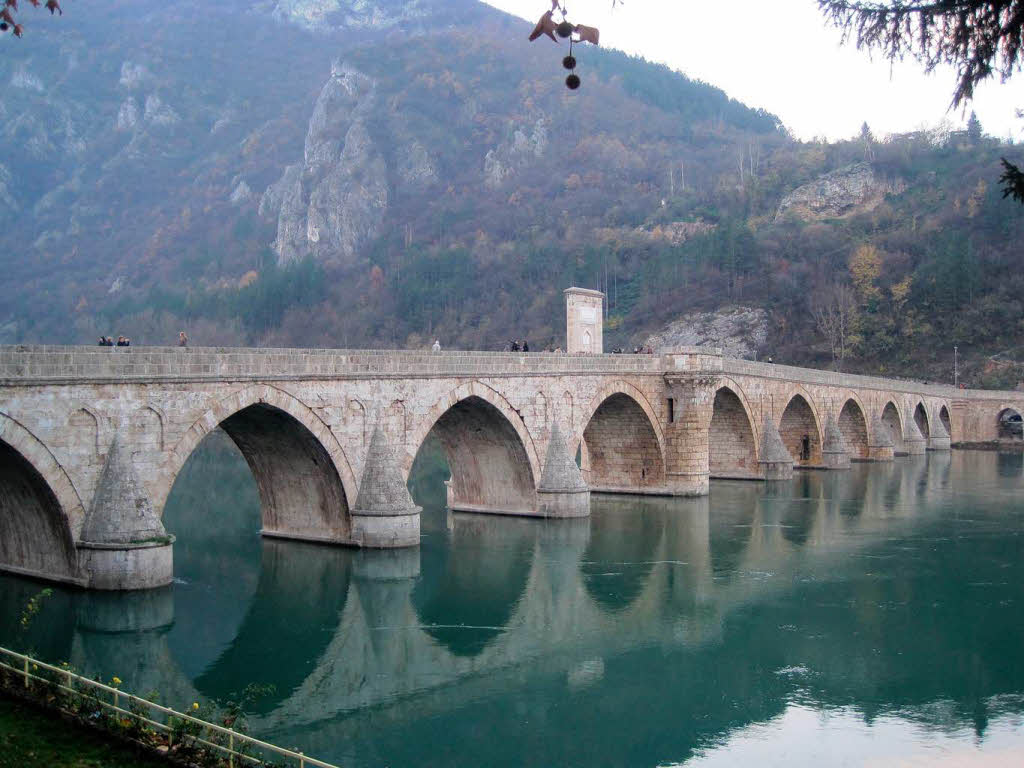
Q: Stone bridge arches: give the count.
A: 11